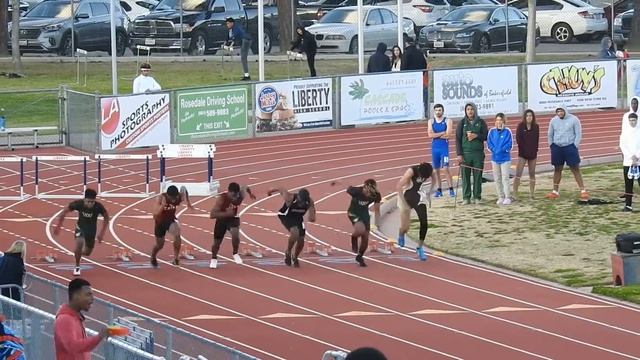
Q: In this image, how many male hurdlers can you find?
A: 6